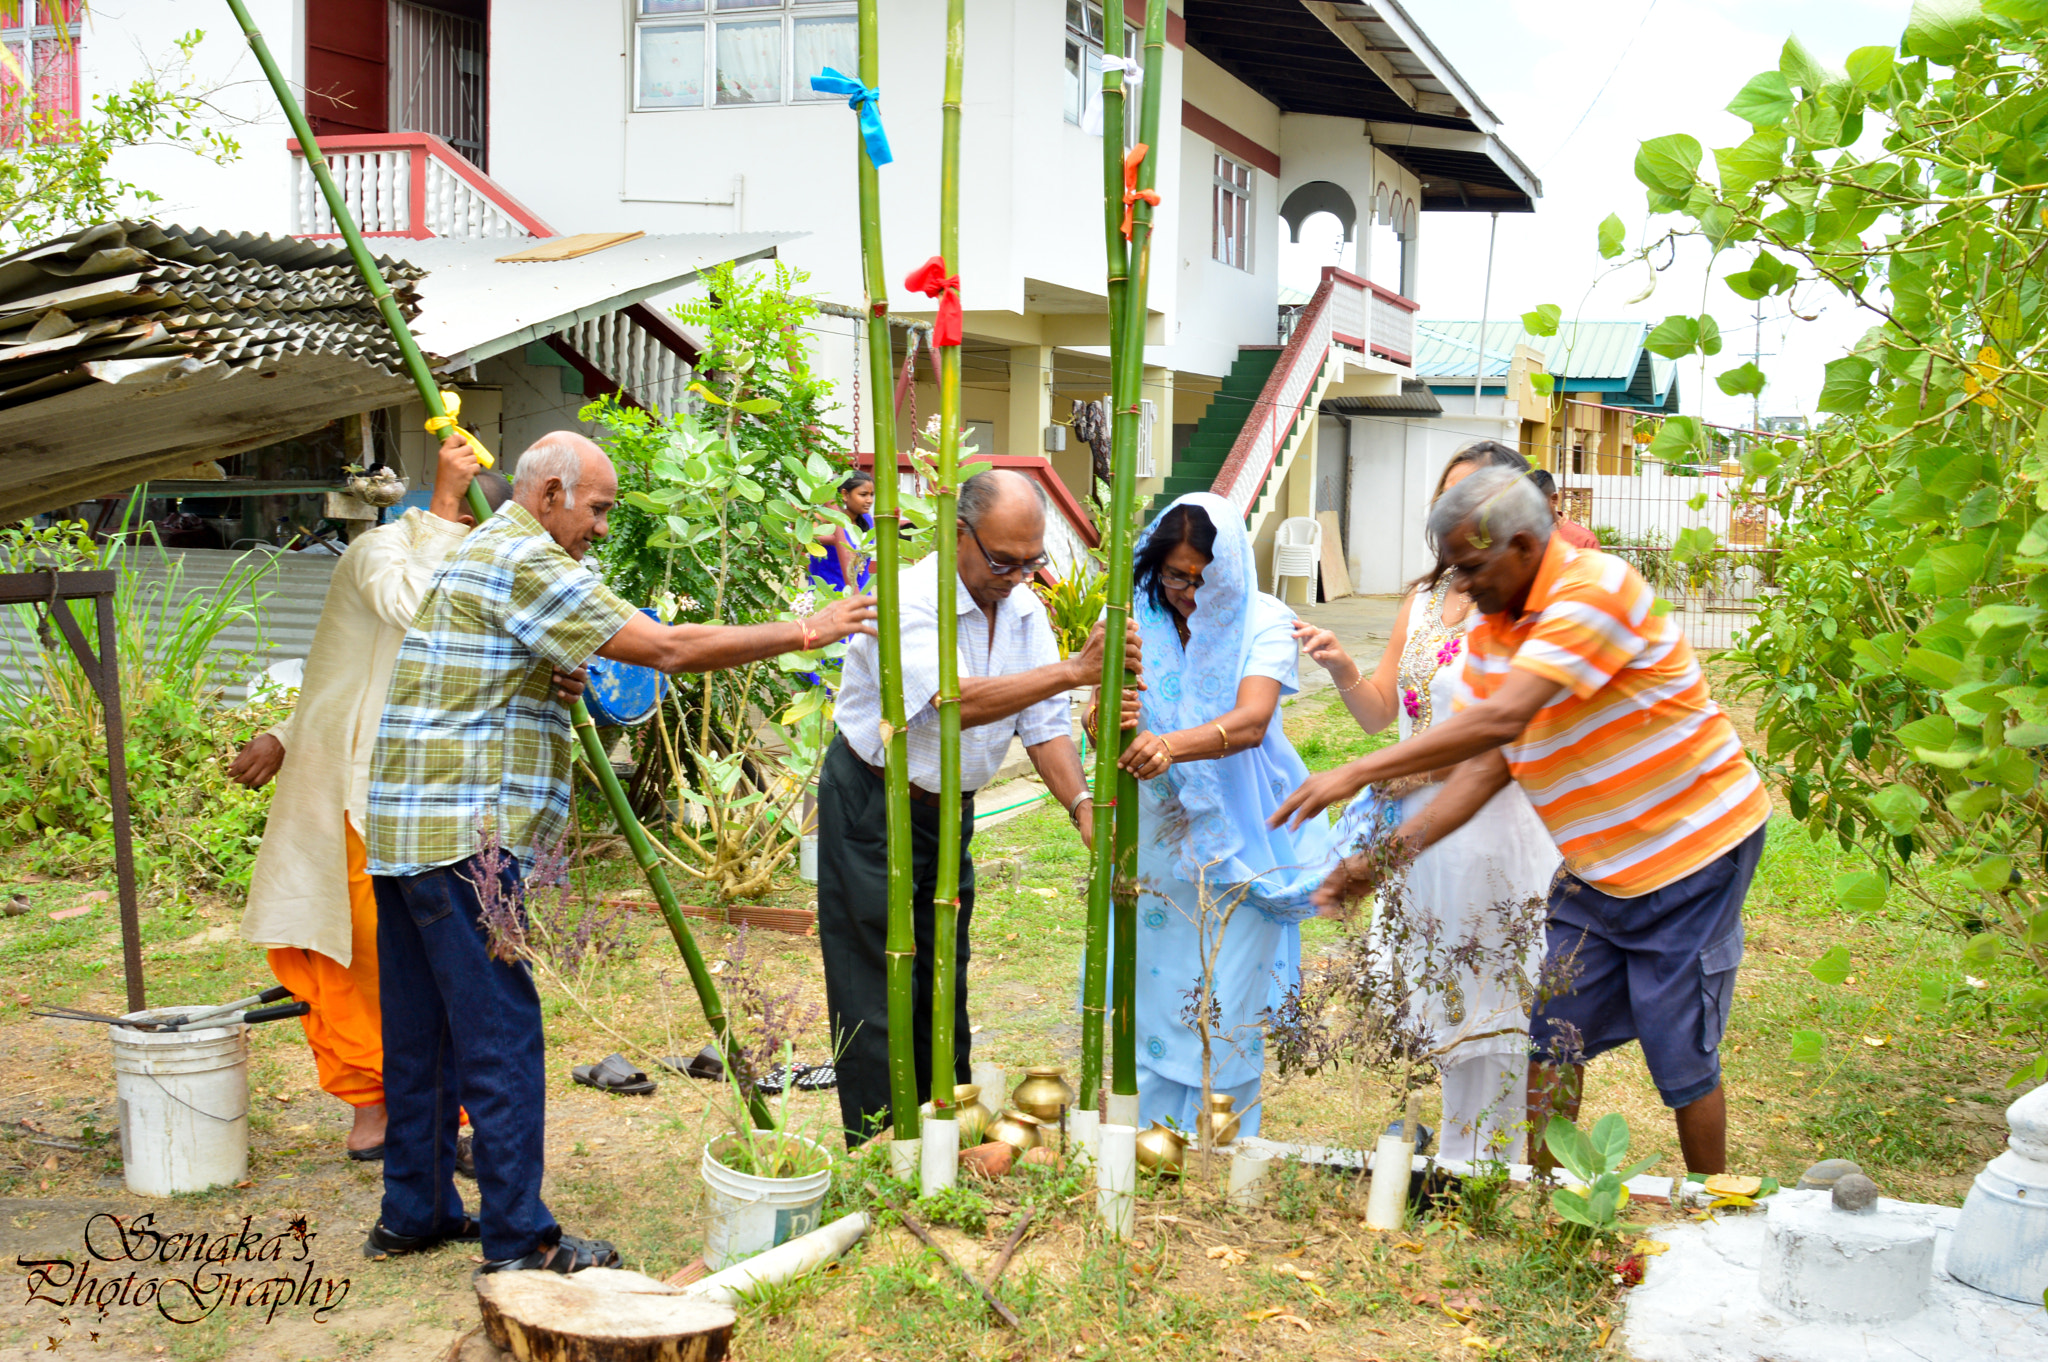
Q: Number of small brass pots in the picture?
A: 5